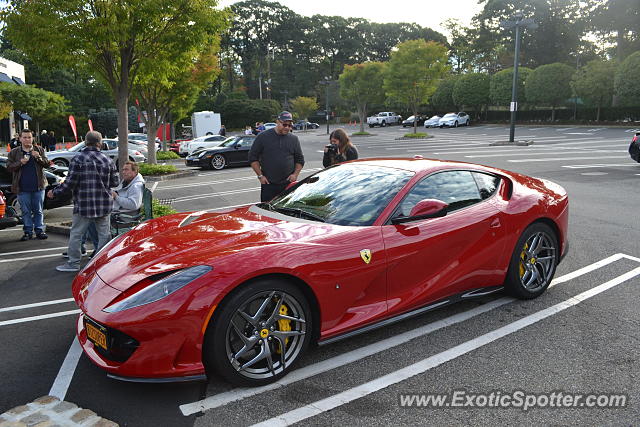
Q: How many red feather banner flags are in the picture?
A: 2